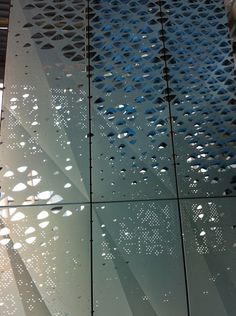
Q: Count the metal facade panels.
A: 6